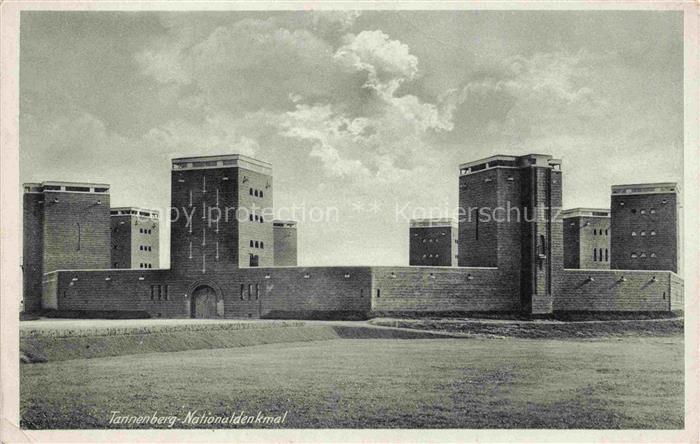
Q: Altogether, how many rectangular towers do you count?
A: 8